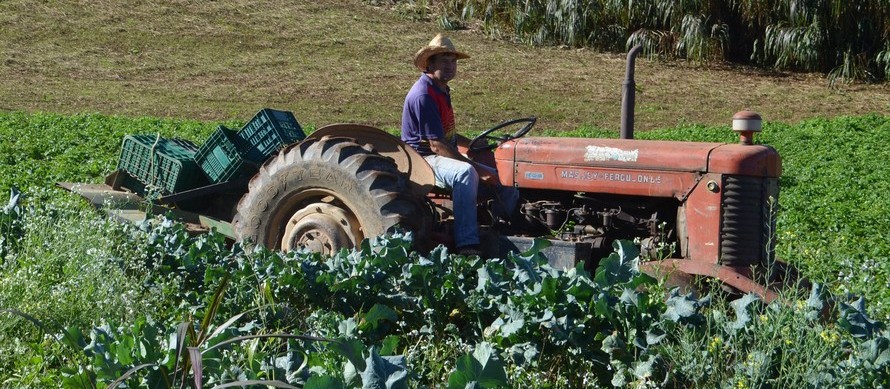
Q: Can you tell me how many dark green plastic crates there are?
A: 3